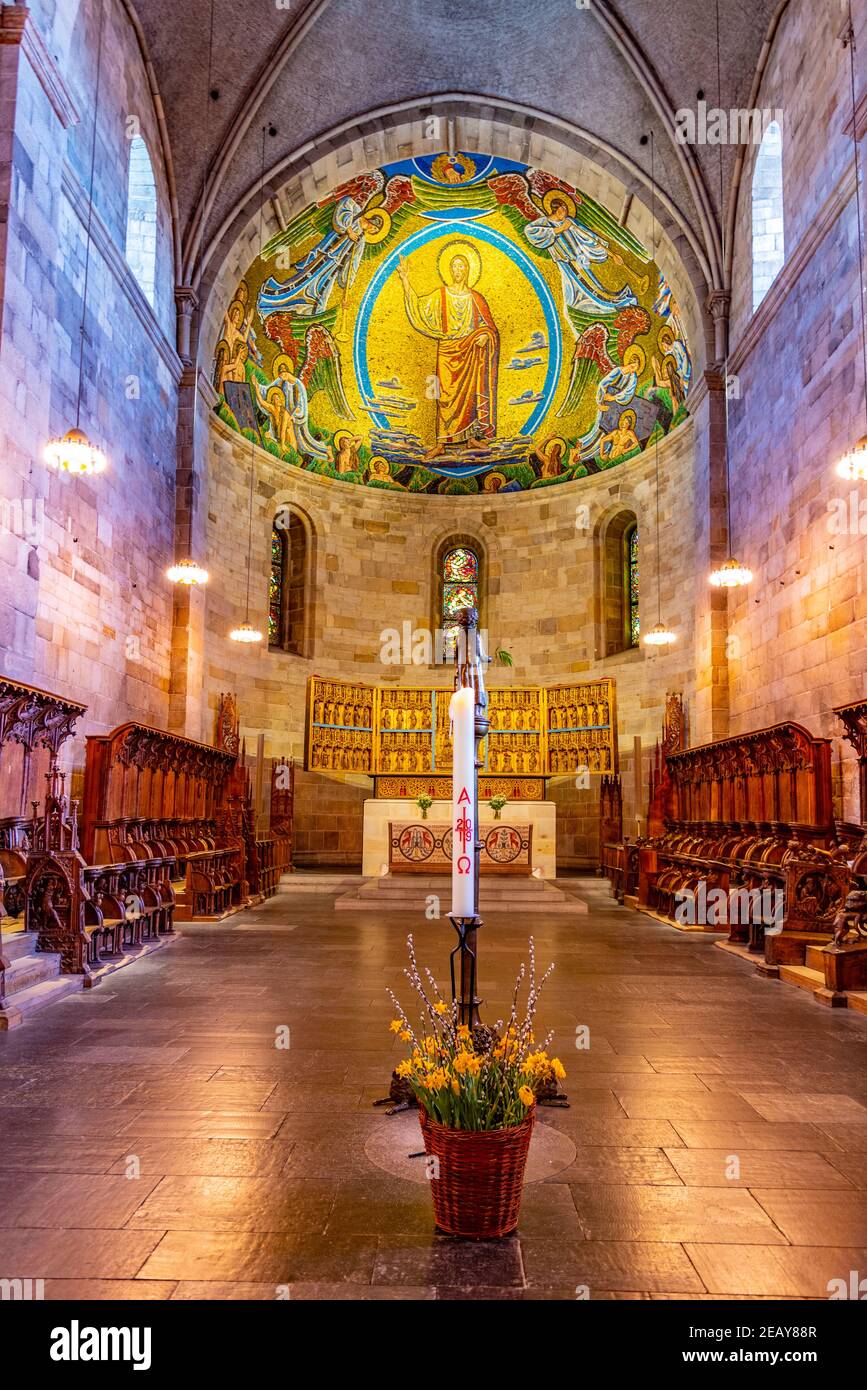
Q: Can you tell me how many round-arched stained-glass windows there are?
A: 3